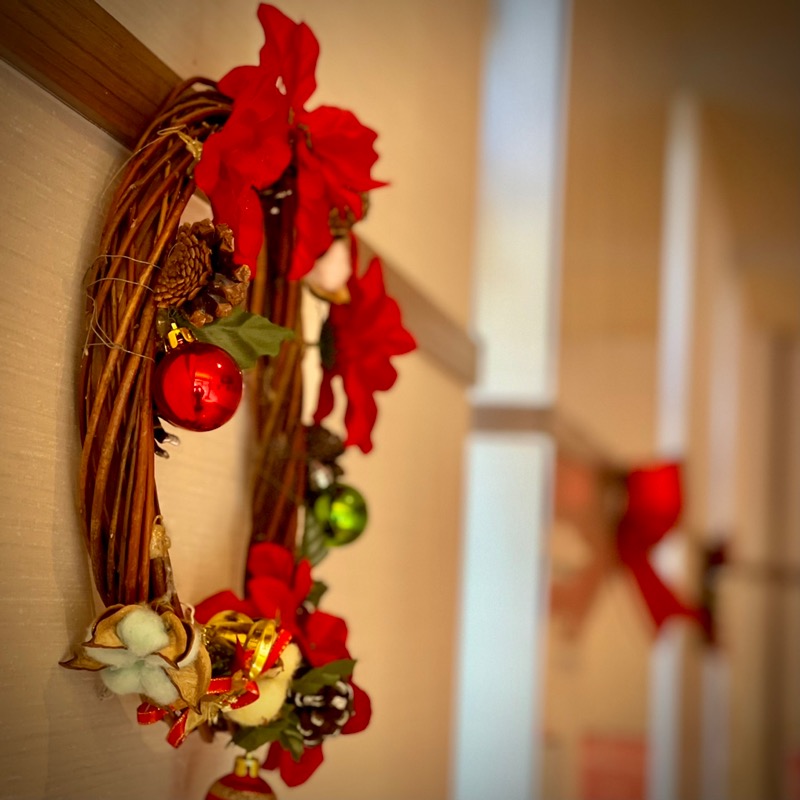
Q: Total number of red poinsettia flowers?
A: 3